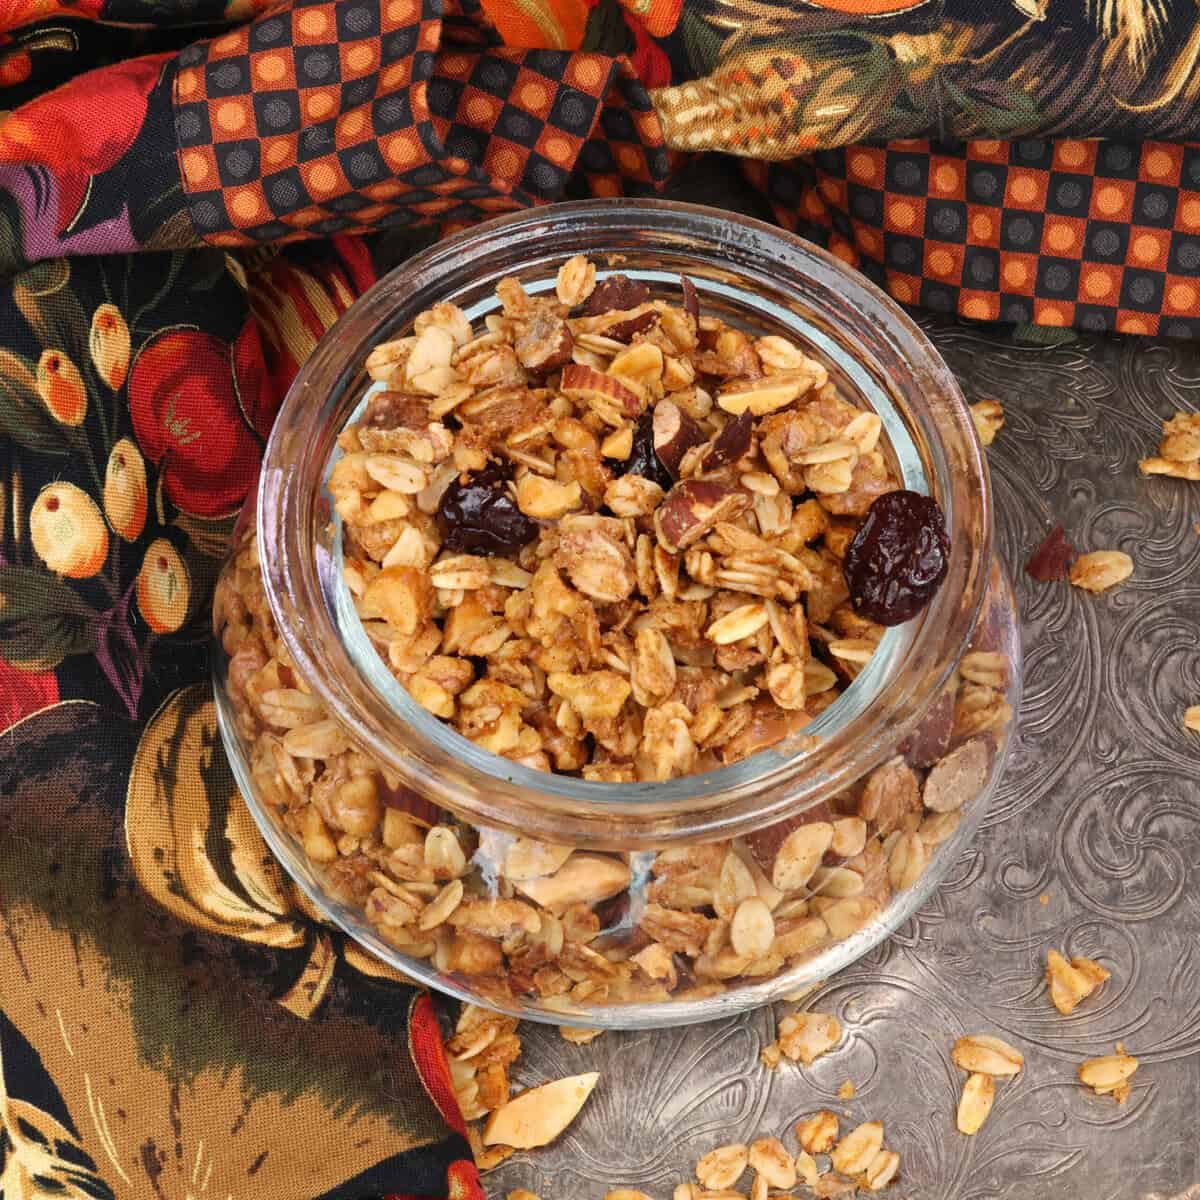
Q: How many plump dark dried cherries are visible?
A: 3